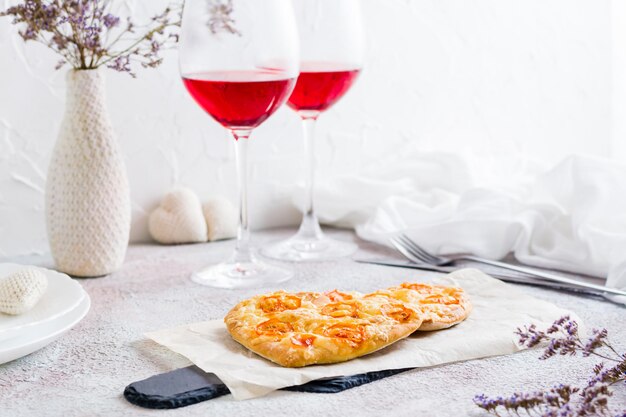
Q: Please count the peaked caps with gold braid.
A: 0